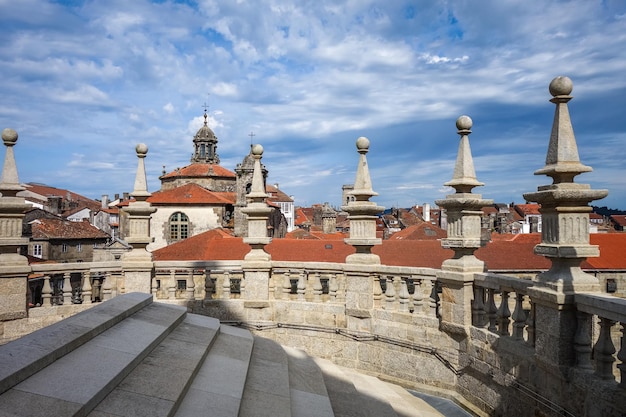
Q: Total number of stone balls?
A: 6